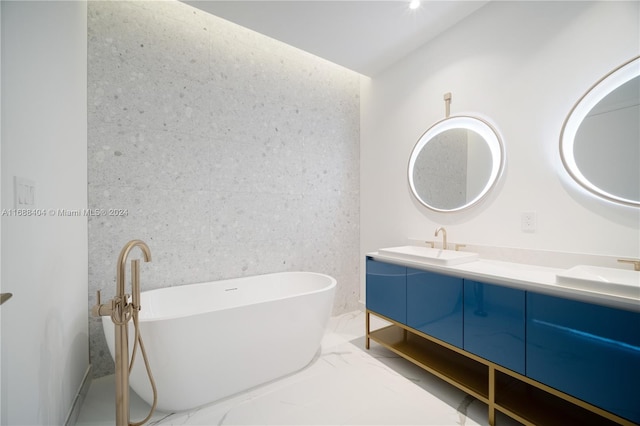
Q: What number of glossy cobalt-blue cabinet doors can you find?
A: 4